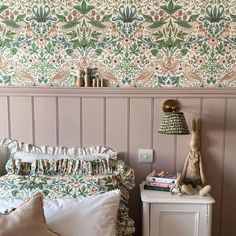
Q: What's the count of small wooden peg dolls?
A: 5